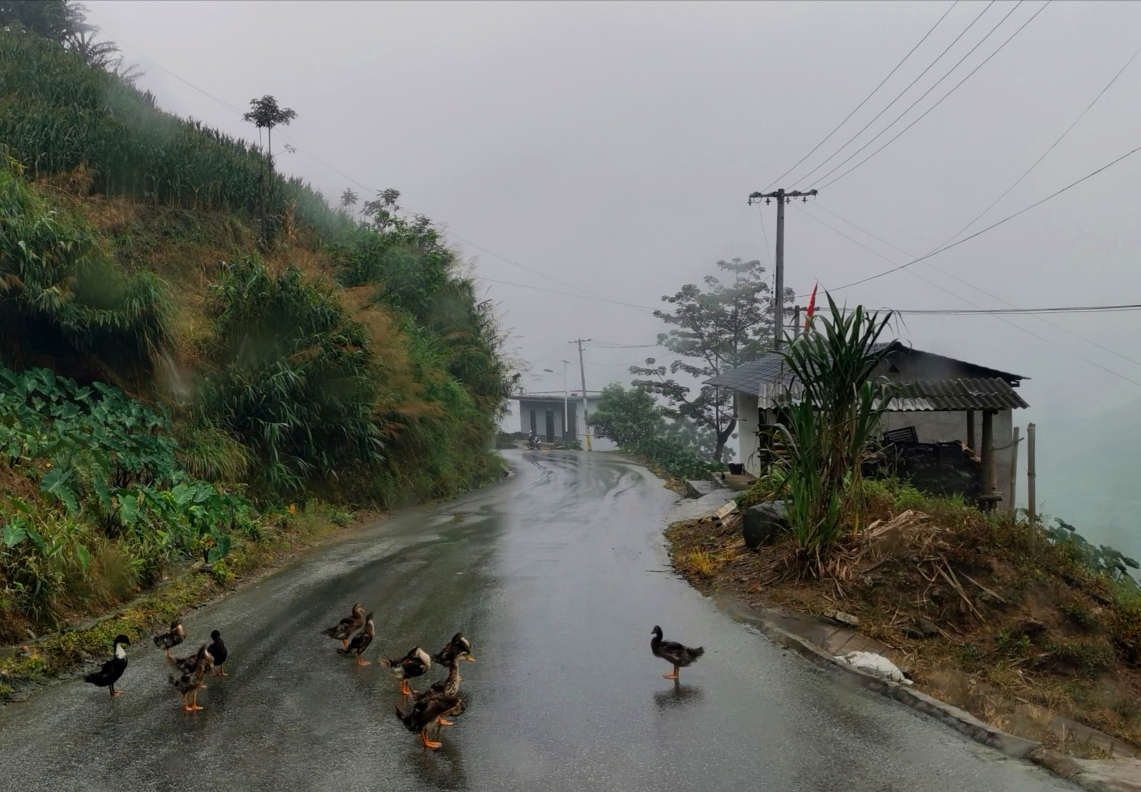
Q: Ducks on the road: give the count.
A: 12